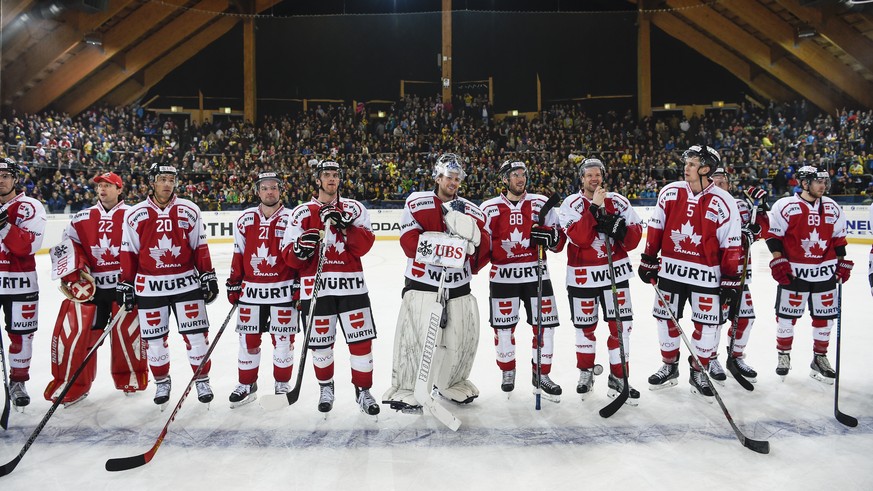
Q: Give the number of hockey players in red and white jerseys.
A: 11